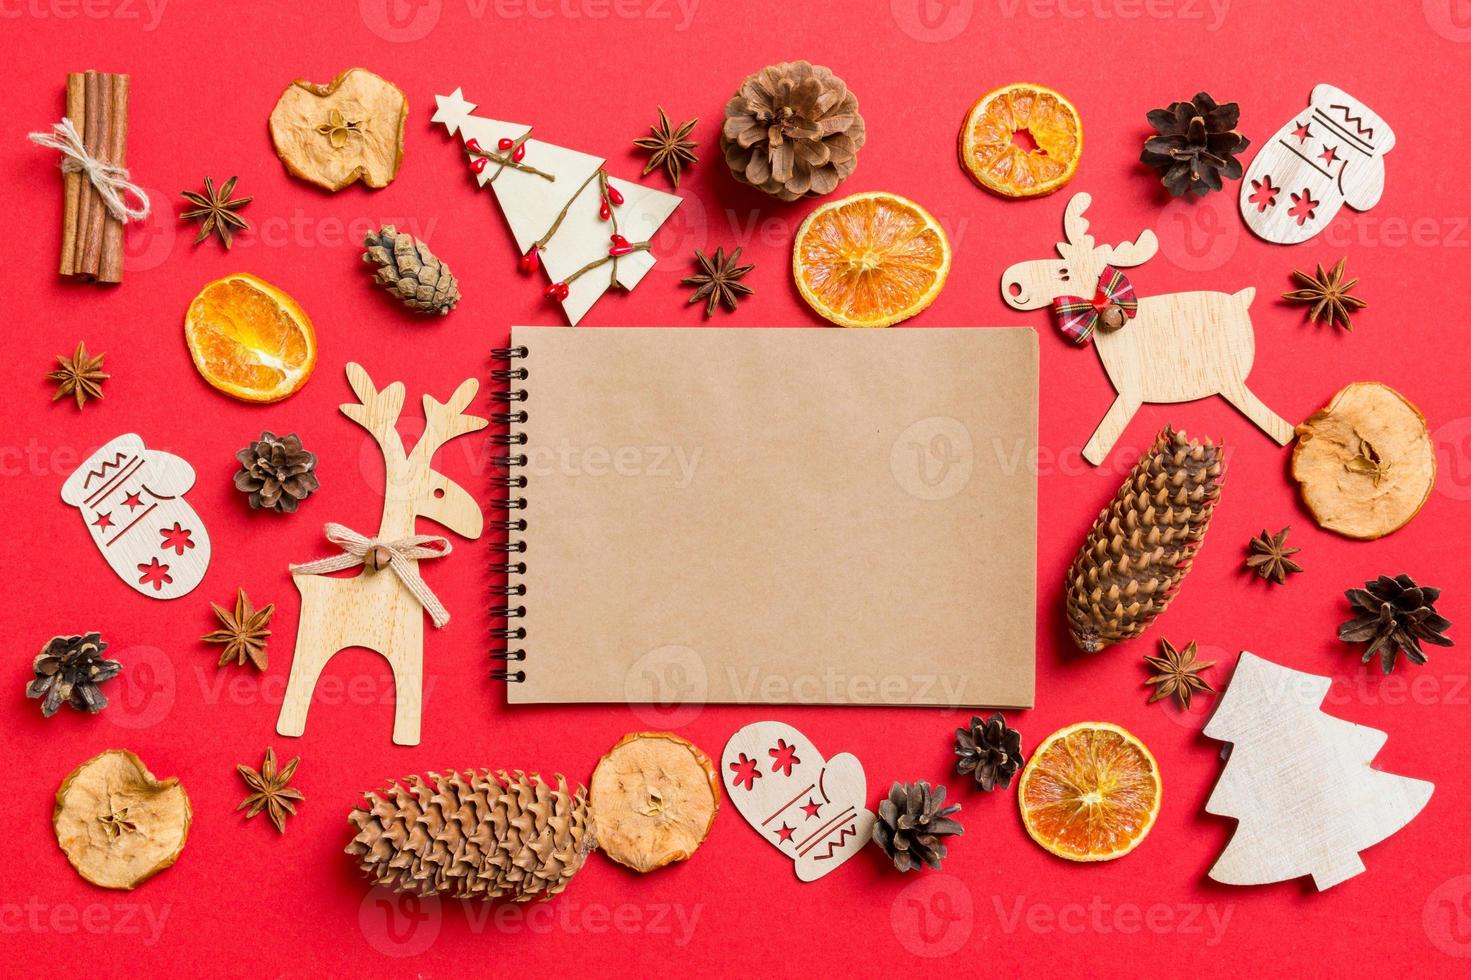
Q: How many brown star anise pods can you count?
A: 9